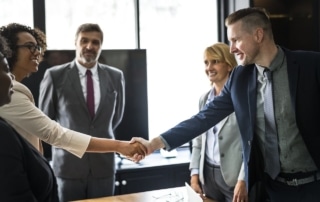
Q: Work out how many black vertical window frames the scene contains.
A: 3